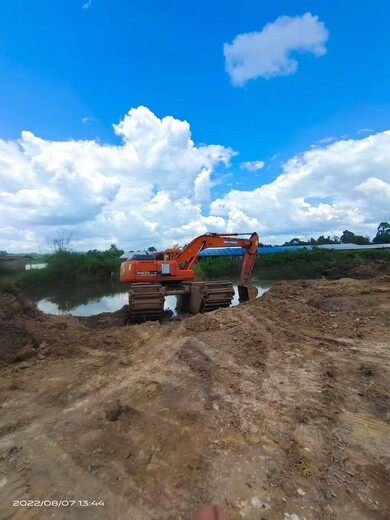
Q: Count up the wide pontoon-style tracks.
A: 2